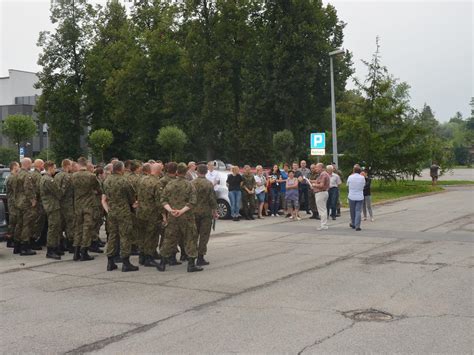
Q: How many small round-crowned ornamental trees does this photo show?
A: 4